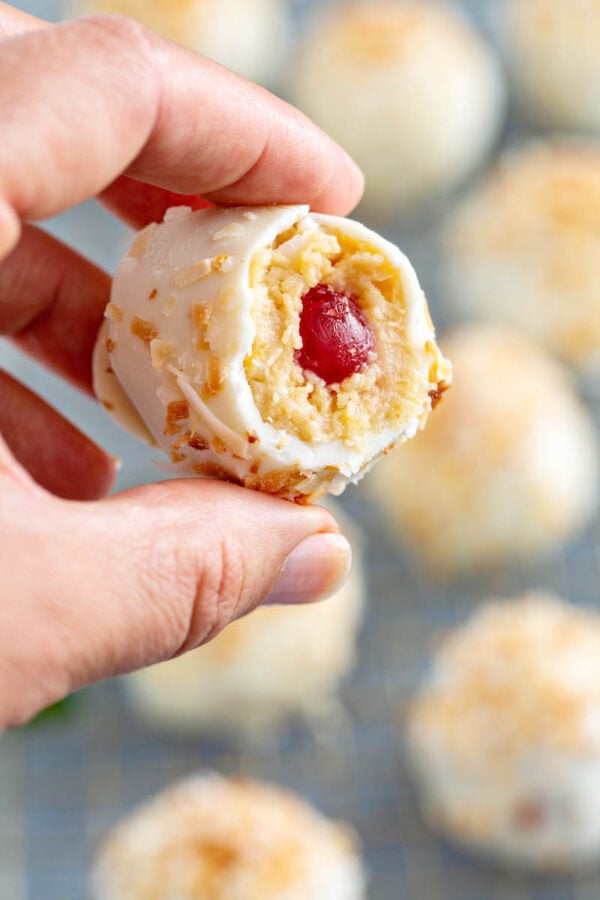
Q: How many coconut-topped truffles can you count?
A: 9